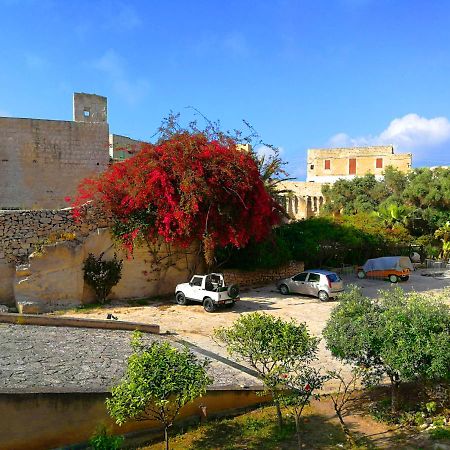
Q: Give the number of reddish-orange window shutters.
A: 3